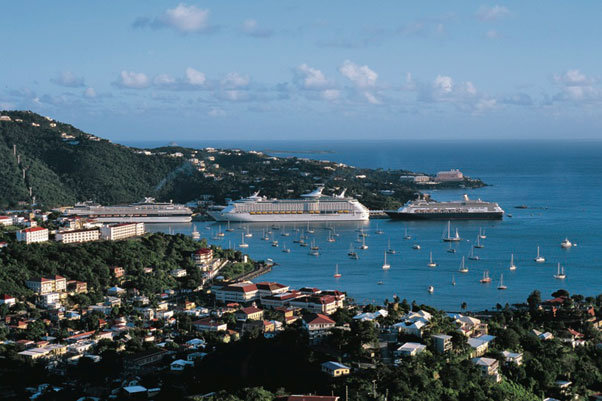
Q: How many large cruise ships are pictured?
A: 3